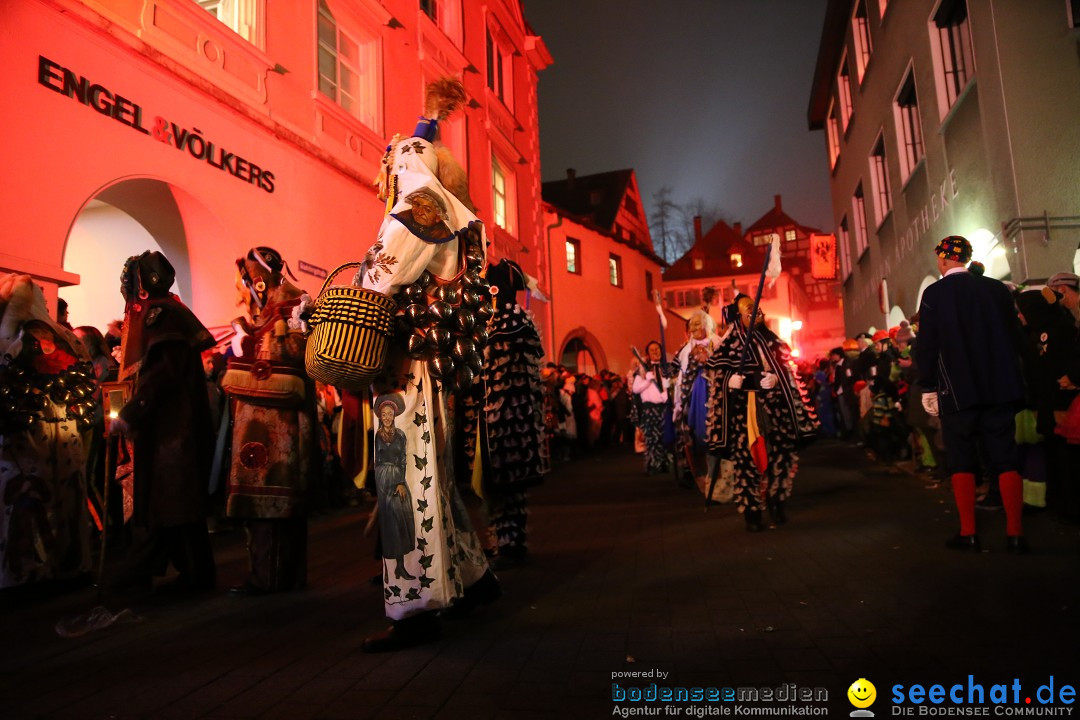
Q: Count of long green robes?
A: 0